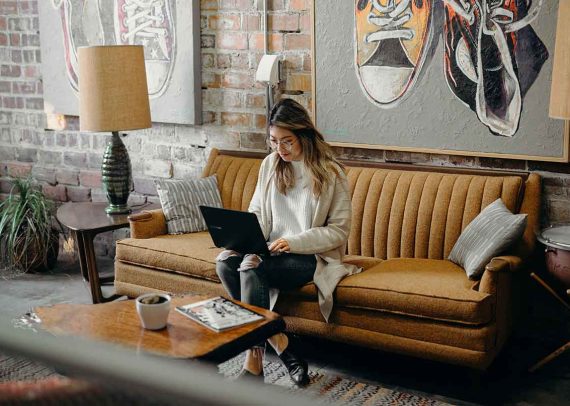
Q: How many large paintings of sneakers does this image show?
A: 2